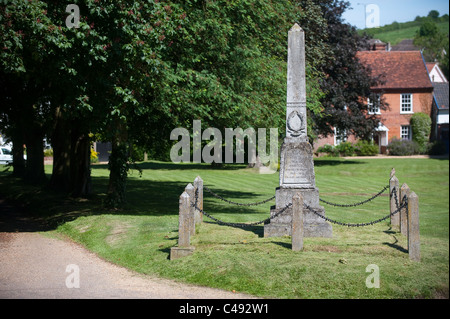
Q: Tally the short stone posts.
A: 7